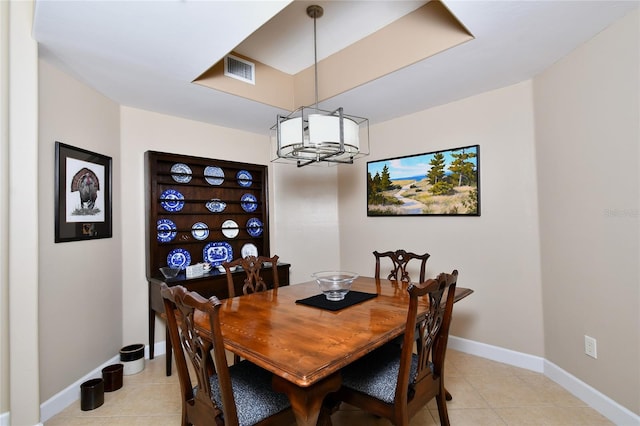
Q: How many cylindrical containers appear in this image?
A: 3